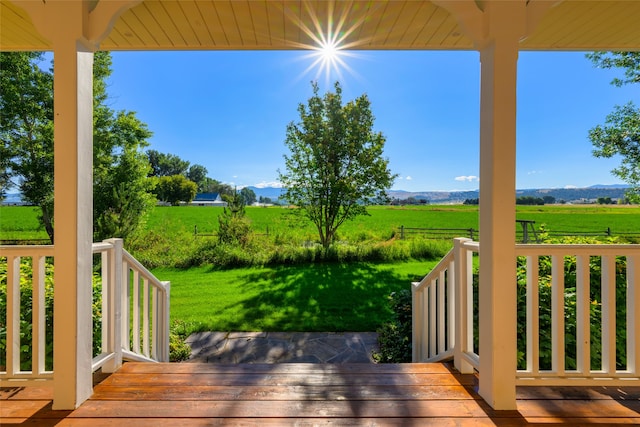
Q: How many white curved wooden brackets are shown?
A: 4